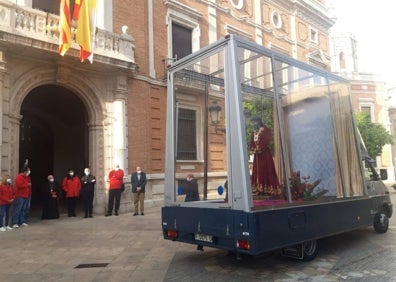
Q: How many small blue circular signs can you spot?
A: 2